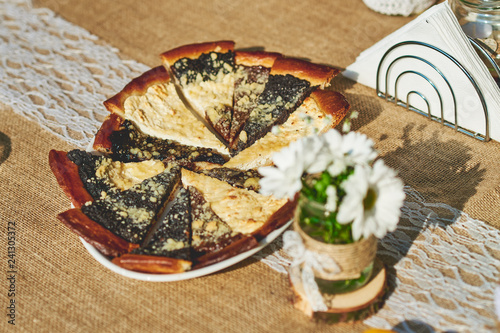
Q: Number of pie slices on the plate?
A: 12